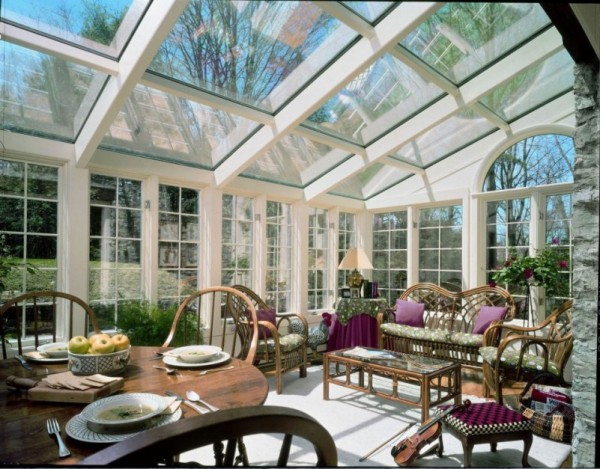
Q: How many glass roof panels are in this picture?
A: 11